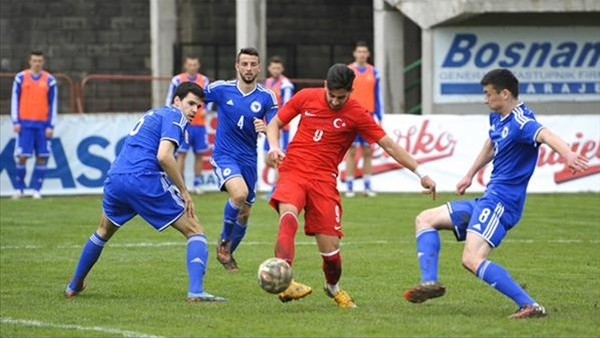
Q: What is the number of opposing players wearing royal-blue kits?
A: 3